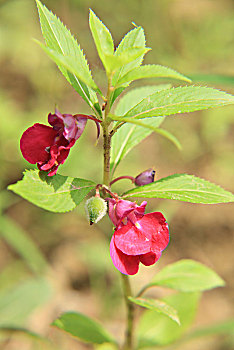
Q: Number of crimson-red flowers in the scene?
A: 2